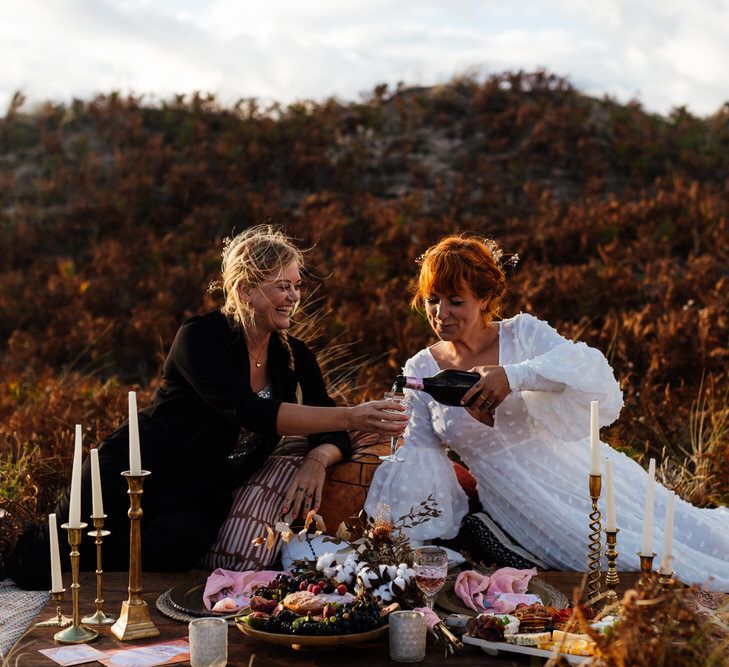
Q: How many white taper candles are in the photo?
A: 8